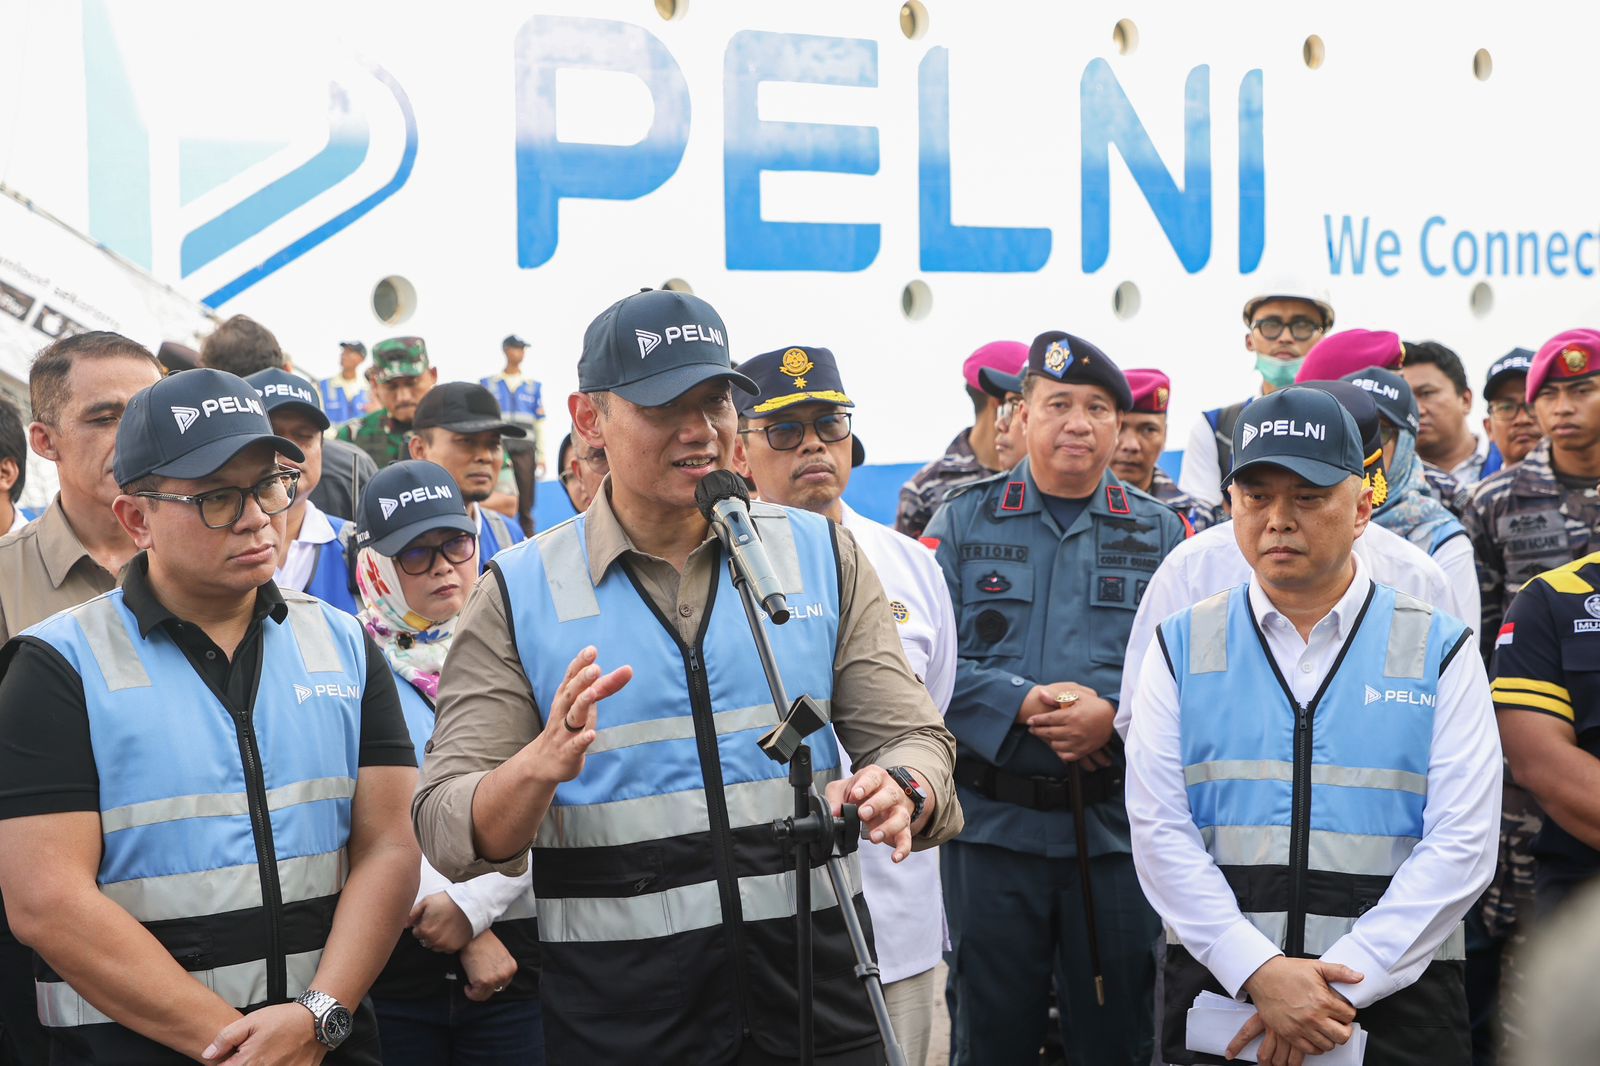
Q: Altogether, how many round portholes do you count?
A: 10